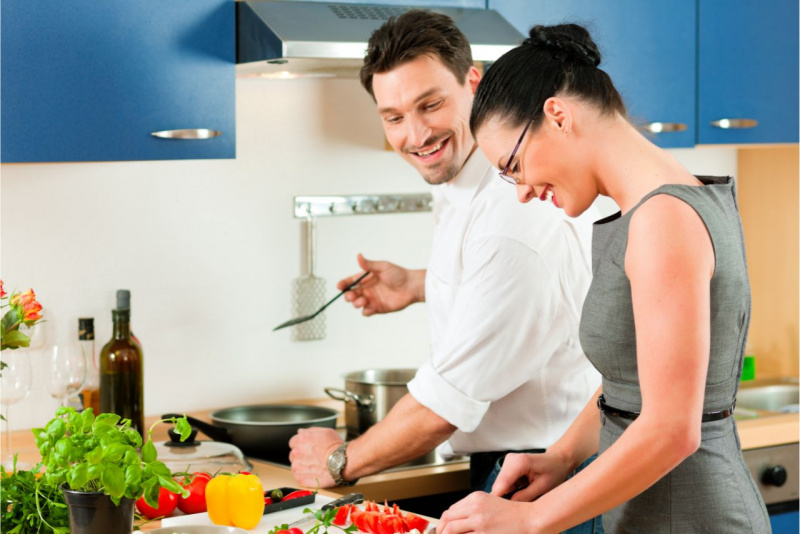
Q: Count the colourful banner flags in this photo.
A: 0